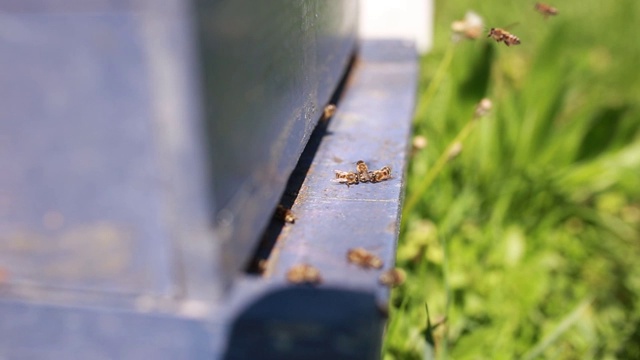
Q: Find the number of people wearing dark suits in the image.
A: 0